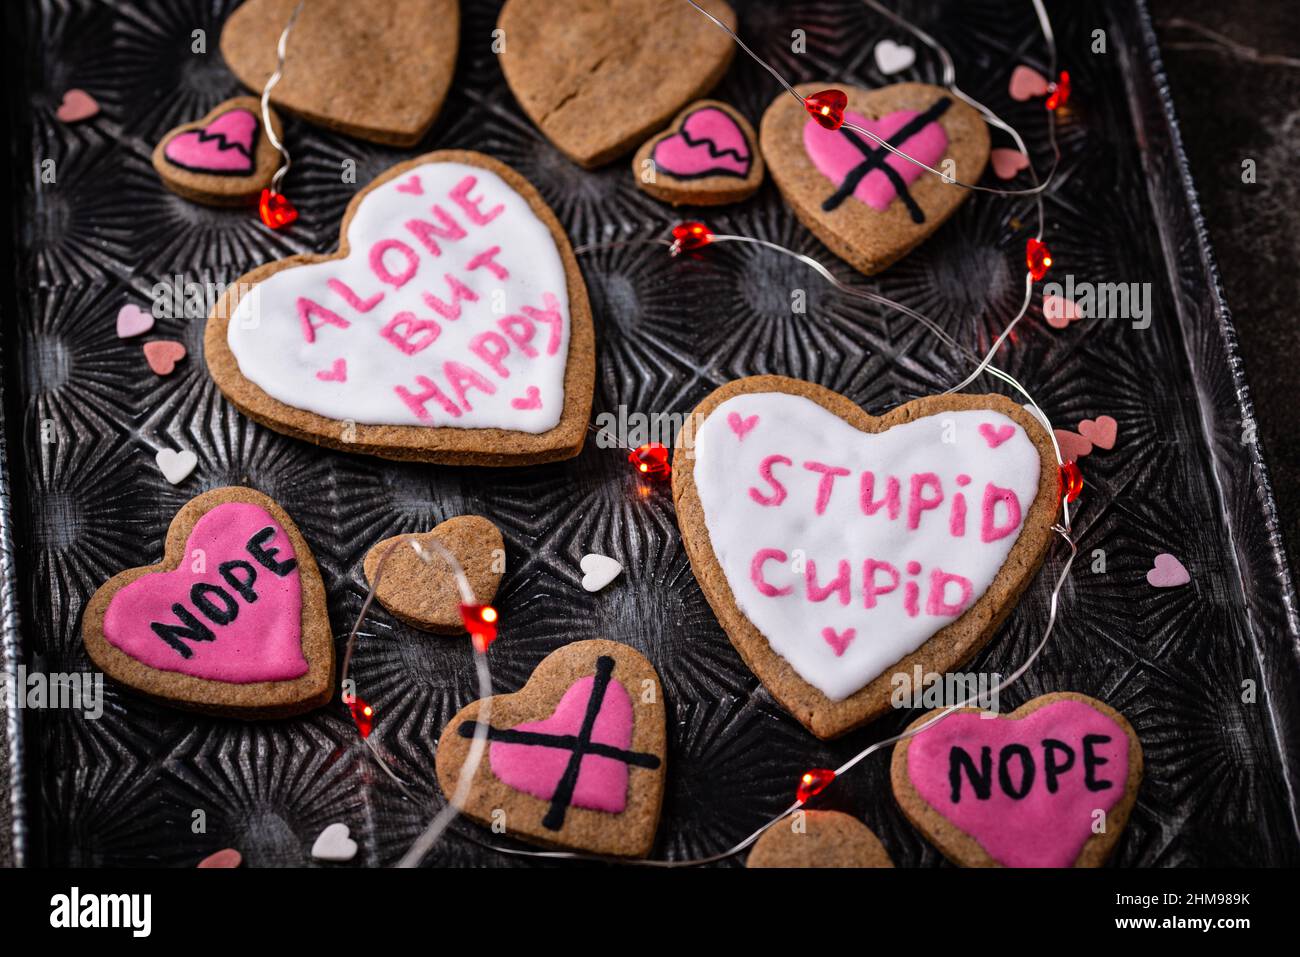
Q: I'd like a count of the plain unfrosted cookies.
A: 4